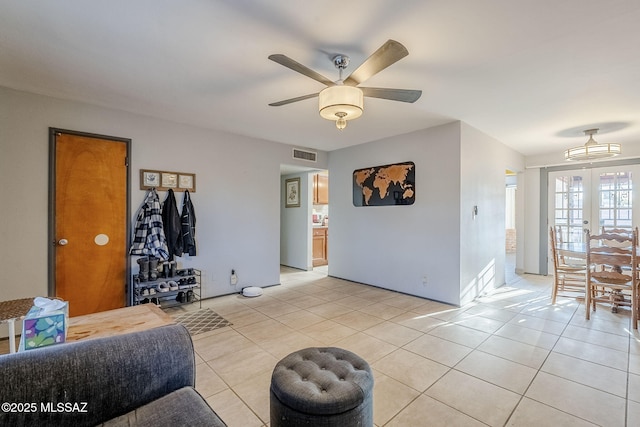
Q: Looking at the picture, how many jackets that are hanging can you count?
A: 3